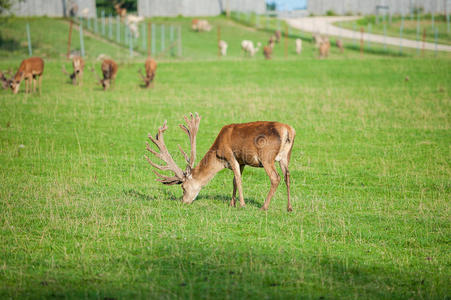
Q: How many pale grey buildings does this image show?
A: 3